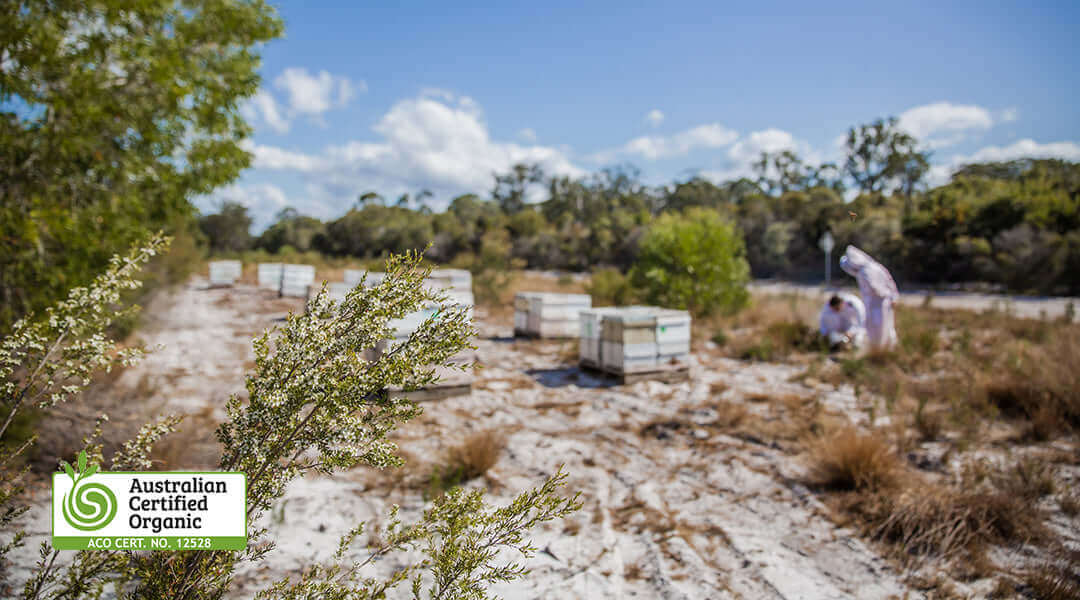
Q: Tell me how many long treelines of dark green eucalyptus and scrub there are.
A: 1